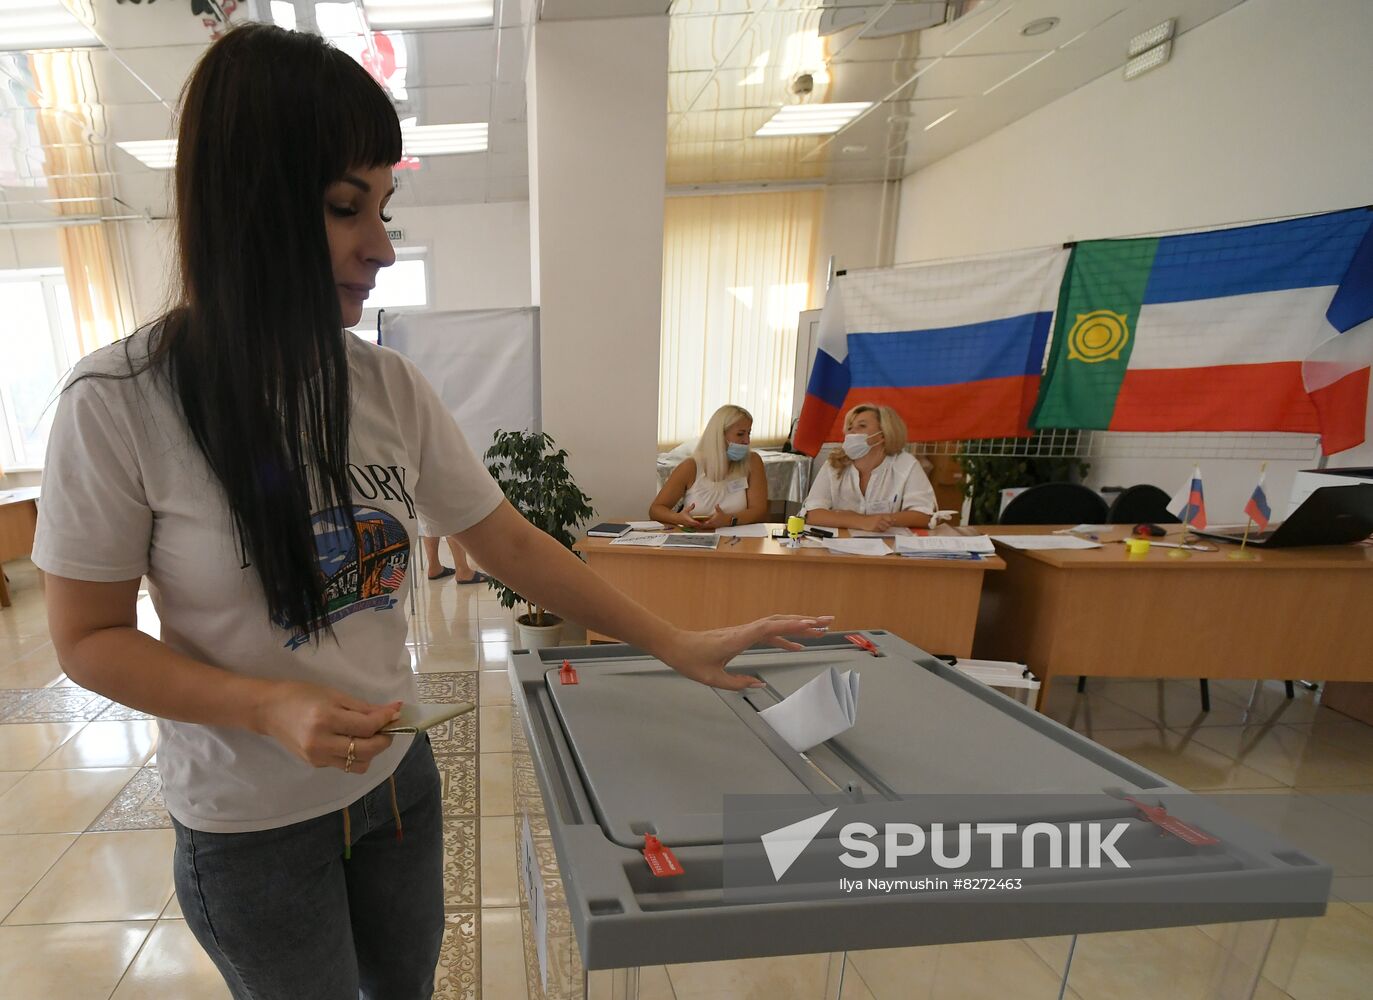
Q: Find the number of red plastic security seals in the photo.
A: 4